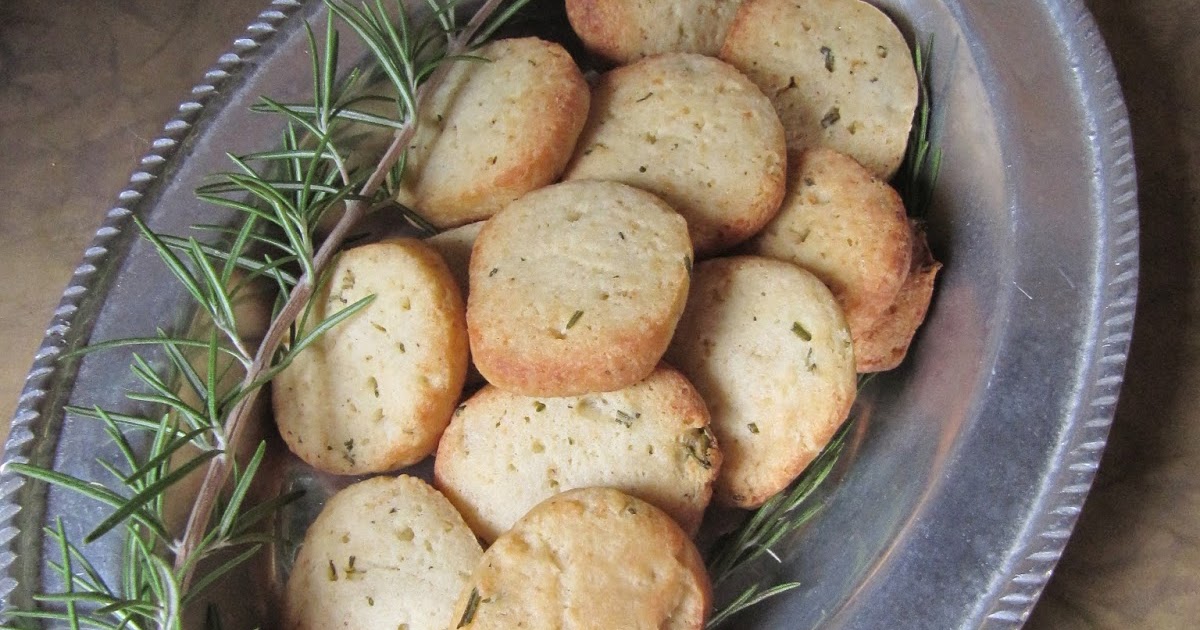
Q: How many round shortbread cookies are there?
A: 13